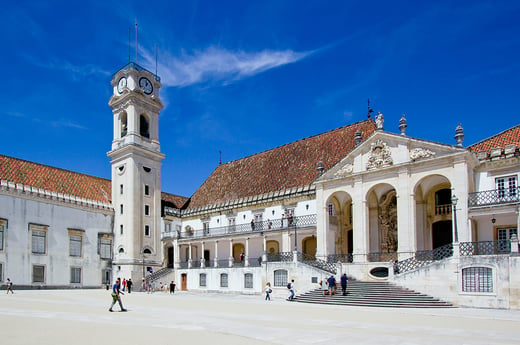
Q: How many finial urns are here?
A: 4